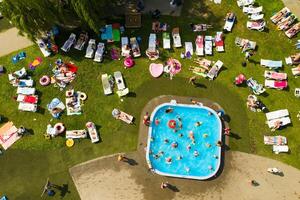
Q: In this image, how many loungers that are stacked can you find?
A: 0